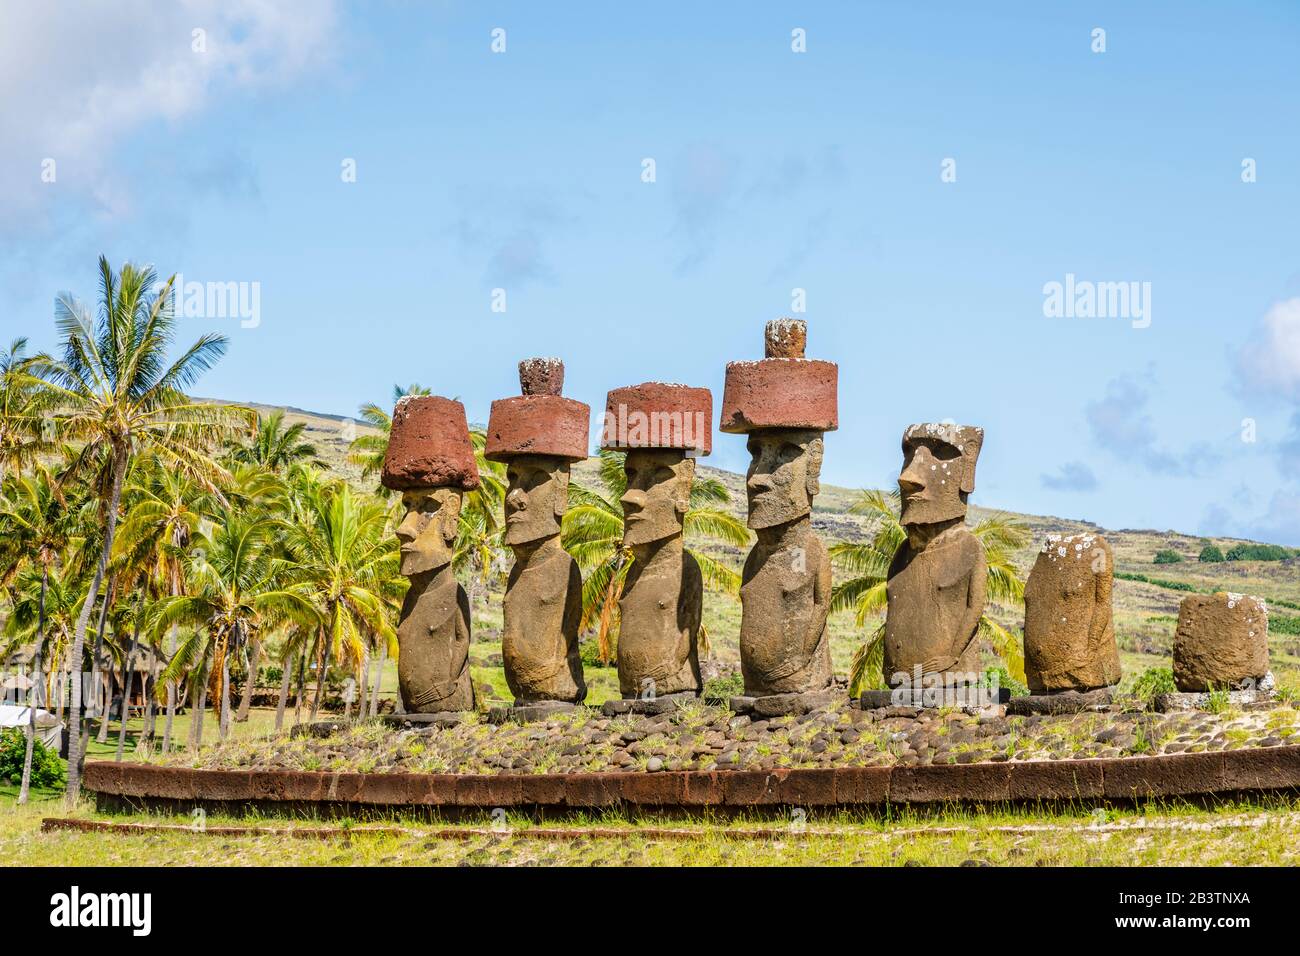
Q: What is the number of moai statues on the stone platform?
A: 7